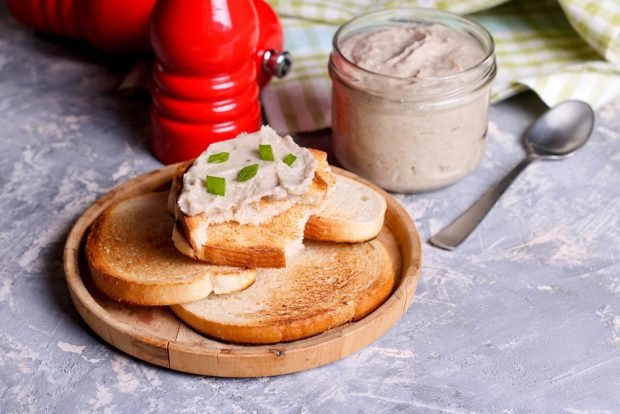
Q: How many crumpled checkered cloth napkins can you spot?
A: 1